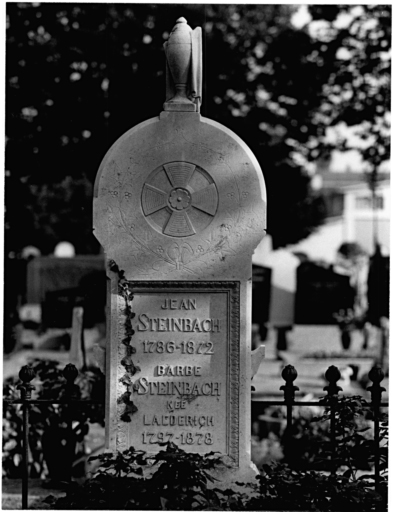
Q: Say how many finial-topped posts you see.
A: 5